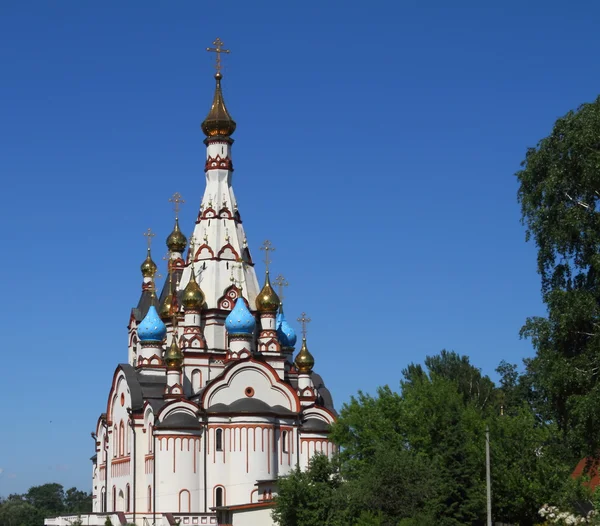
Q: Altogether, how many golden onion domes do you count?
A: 8